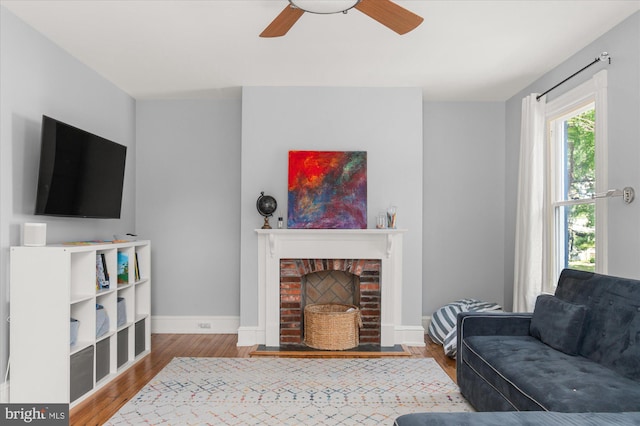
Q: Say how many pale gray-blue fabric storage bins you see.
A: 3